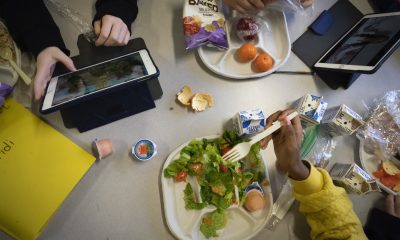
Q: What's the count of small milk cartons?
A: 4